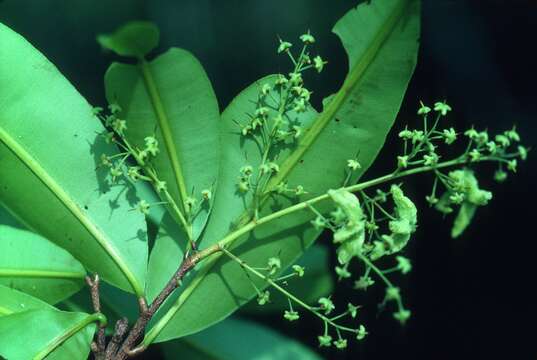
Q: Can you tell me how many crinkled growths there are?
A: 3